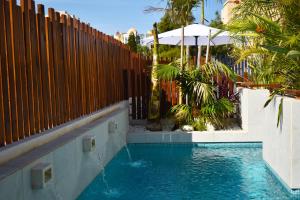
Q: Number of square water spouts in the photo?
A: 3